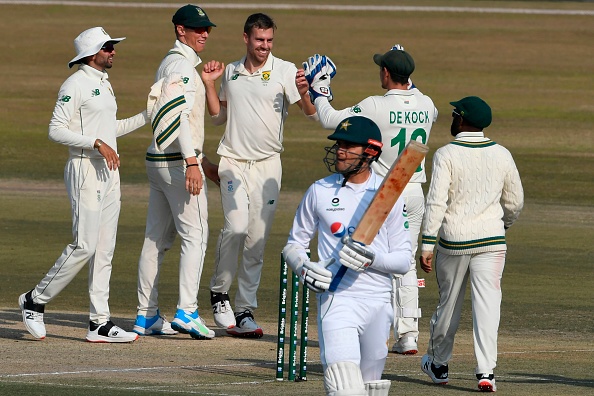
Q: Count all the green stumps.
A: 3